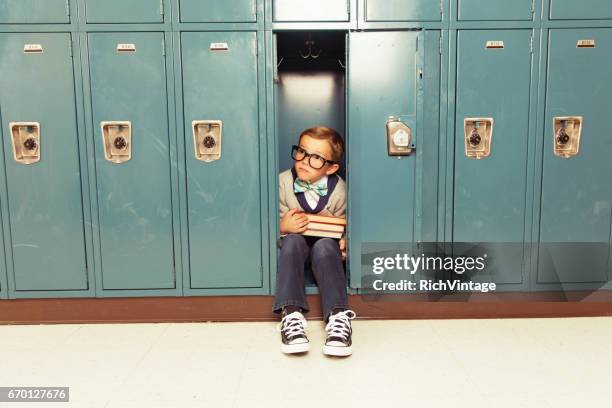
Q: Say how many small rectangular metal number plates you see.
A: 5